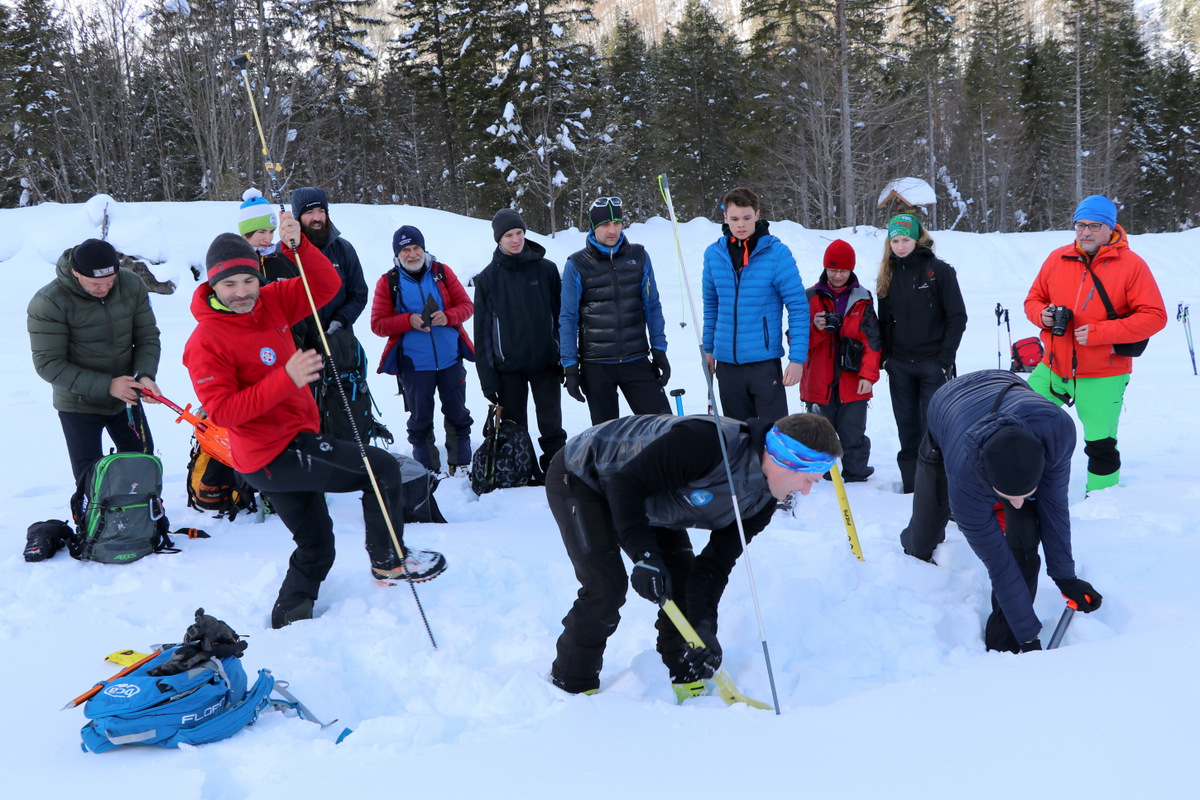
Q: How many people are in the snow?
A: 13